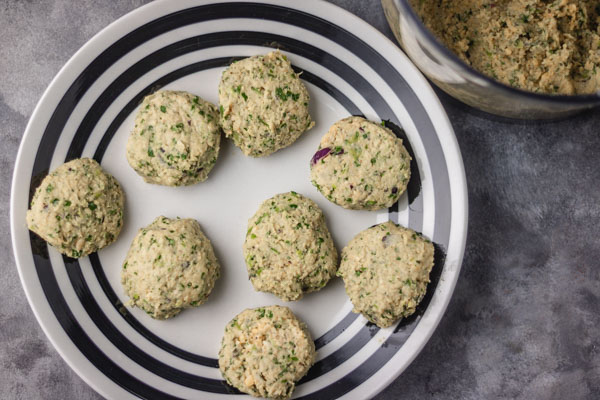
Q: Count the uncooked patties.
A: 8